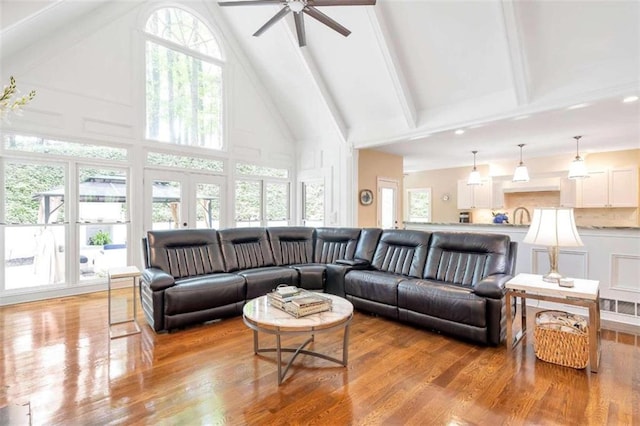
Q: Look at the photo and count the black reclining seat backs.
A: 6